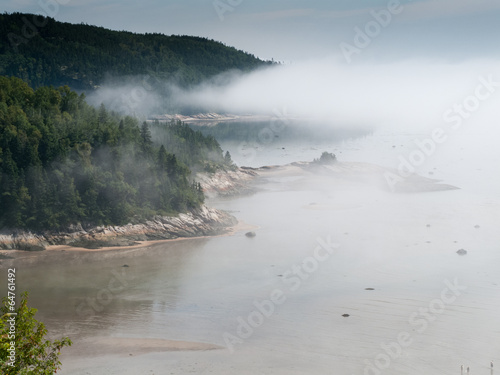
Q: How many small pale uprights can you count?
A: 3